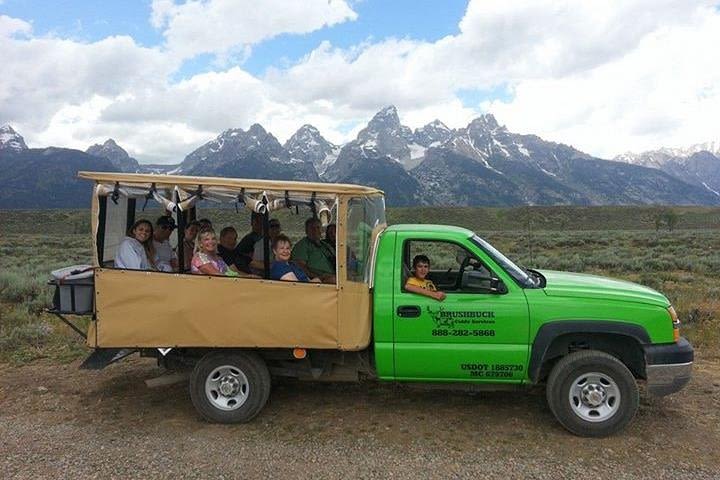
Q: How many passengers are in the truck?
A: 12